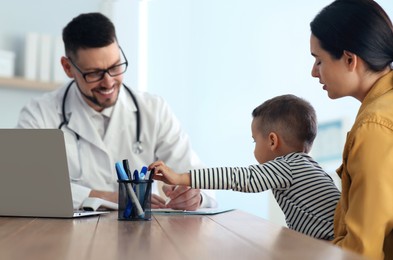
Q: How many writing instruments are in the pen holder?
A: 5